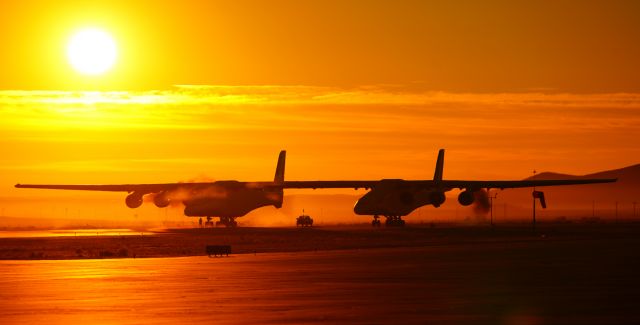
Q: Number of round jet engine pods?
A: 4